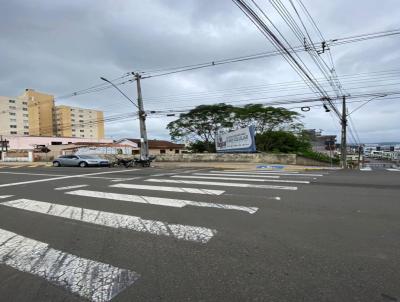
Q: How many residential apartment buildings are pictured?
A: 2